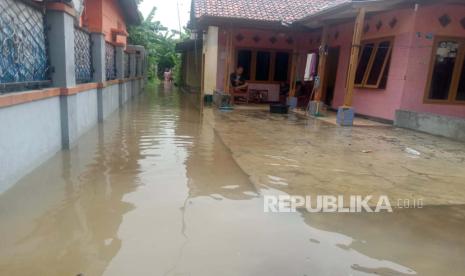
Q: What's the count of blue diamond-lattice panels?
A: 3